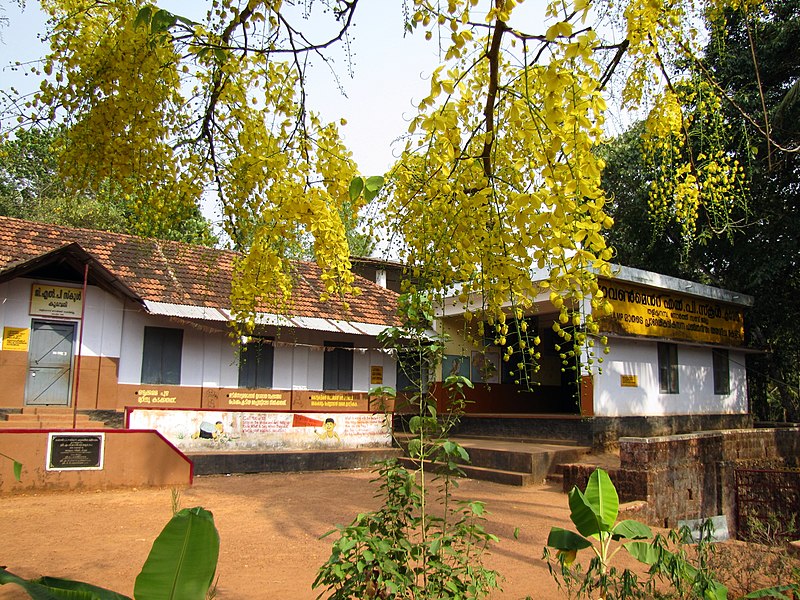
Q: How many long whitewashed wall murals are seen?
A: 1